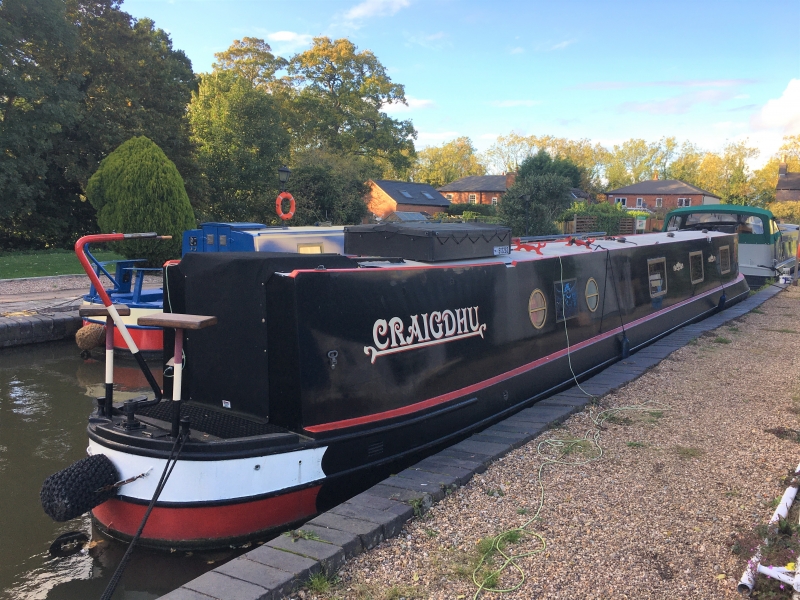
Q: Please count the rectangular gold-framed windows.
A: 3